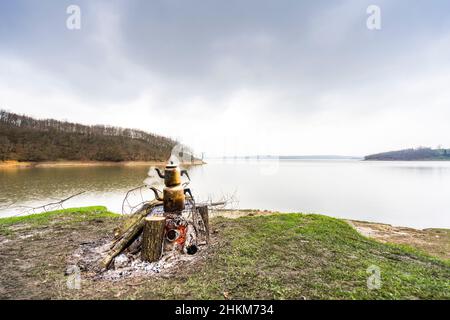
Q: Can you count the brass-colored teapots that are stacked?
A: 2